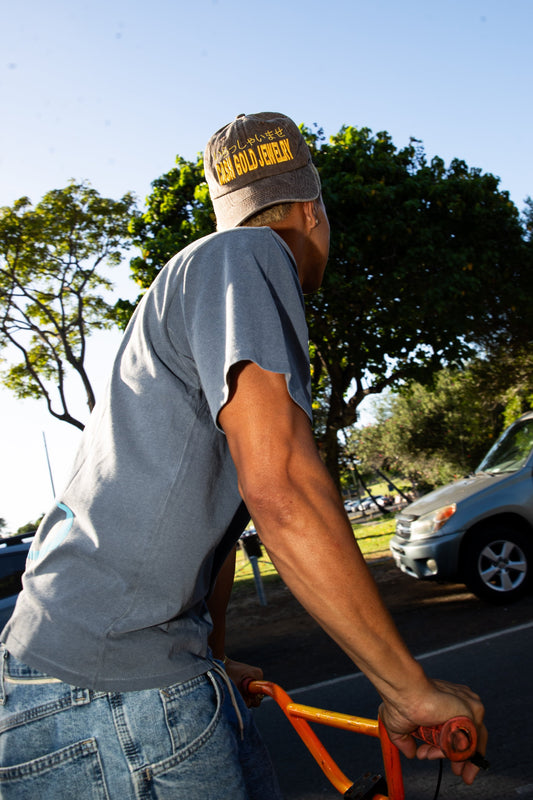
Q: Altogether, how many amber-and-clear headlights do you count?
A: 1